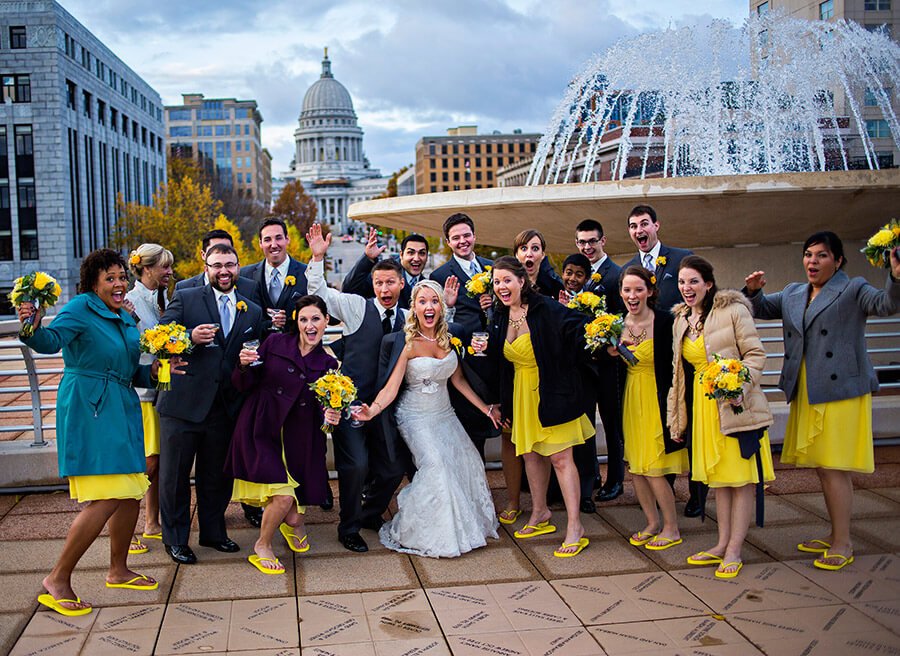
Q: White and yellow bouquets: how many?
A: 8